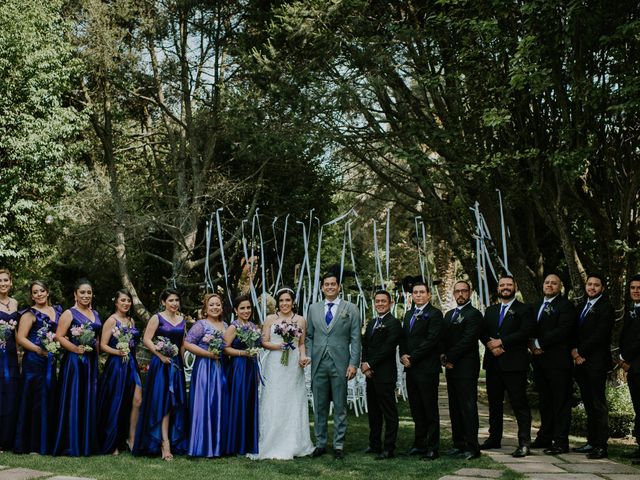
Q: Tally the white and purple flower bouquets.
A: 8